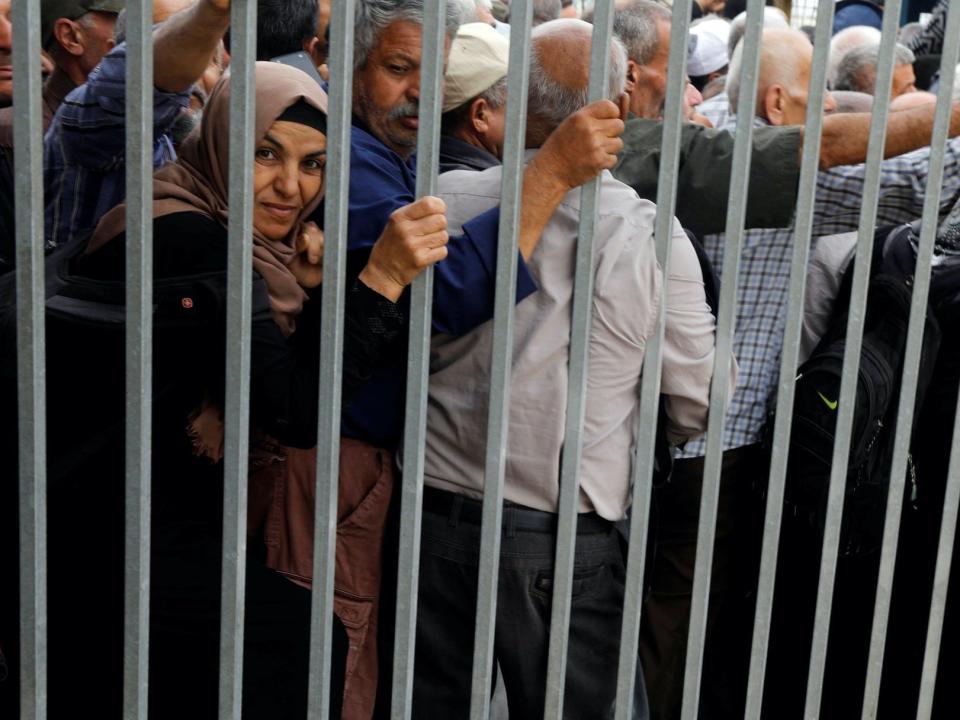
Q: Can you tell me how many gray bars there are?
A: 13